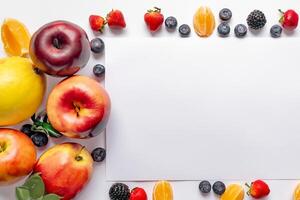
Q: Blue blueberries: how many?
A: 13